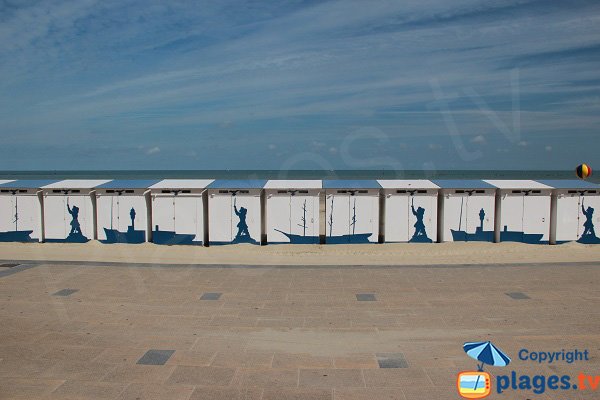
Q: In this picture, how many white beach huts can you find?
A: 11